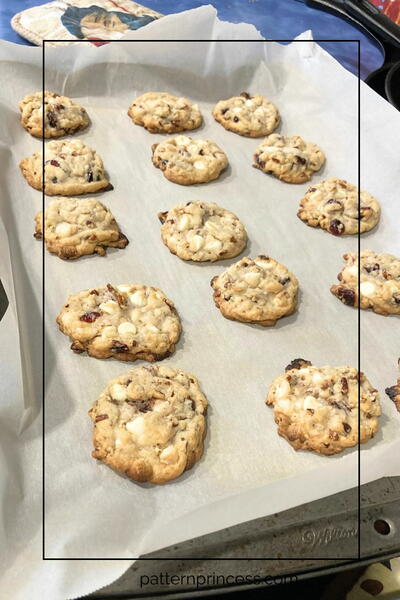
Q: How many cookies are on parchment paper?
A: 15